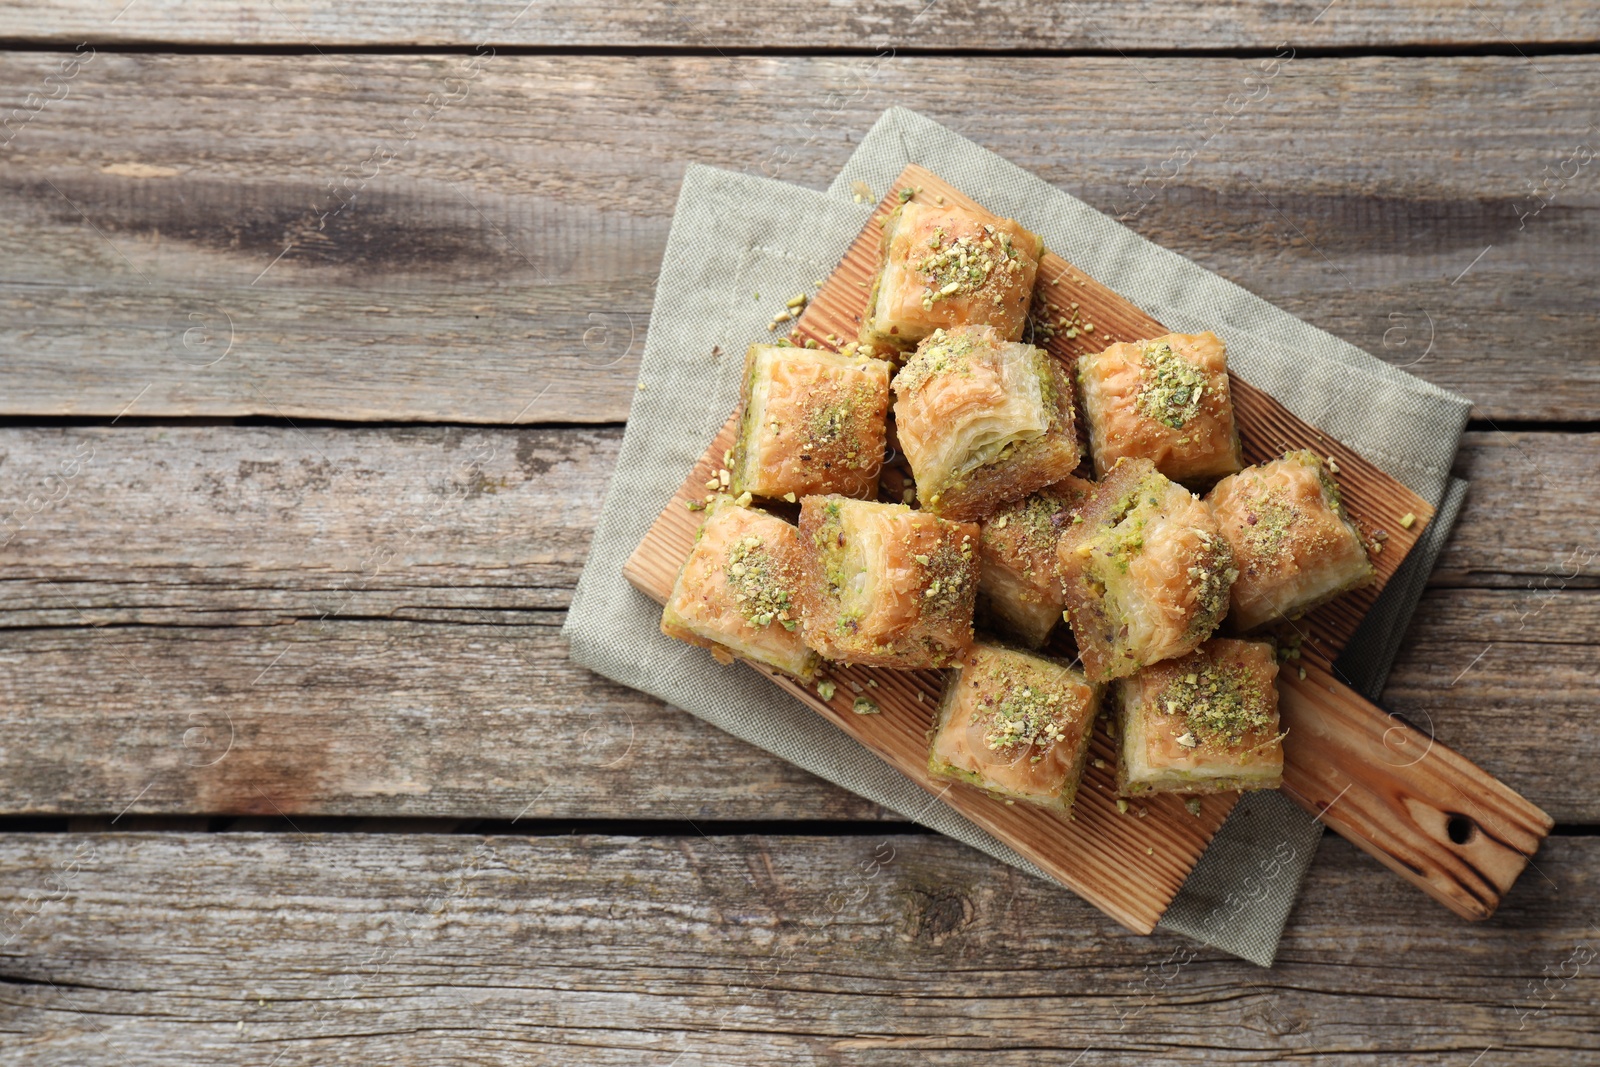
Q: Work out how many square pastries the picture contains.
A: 11